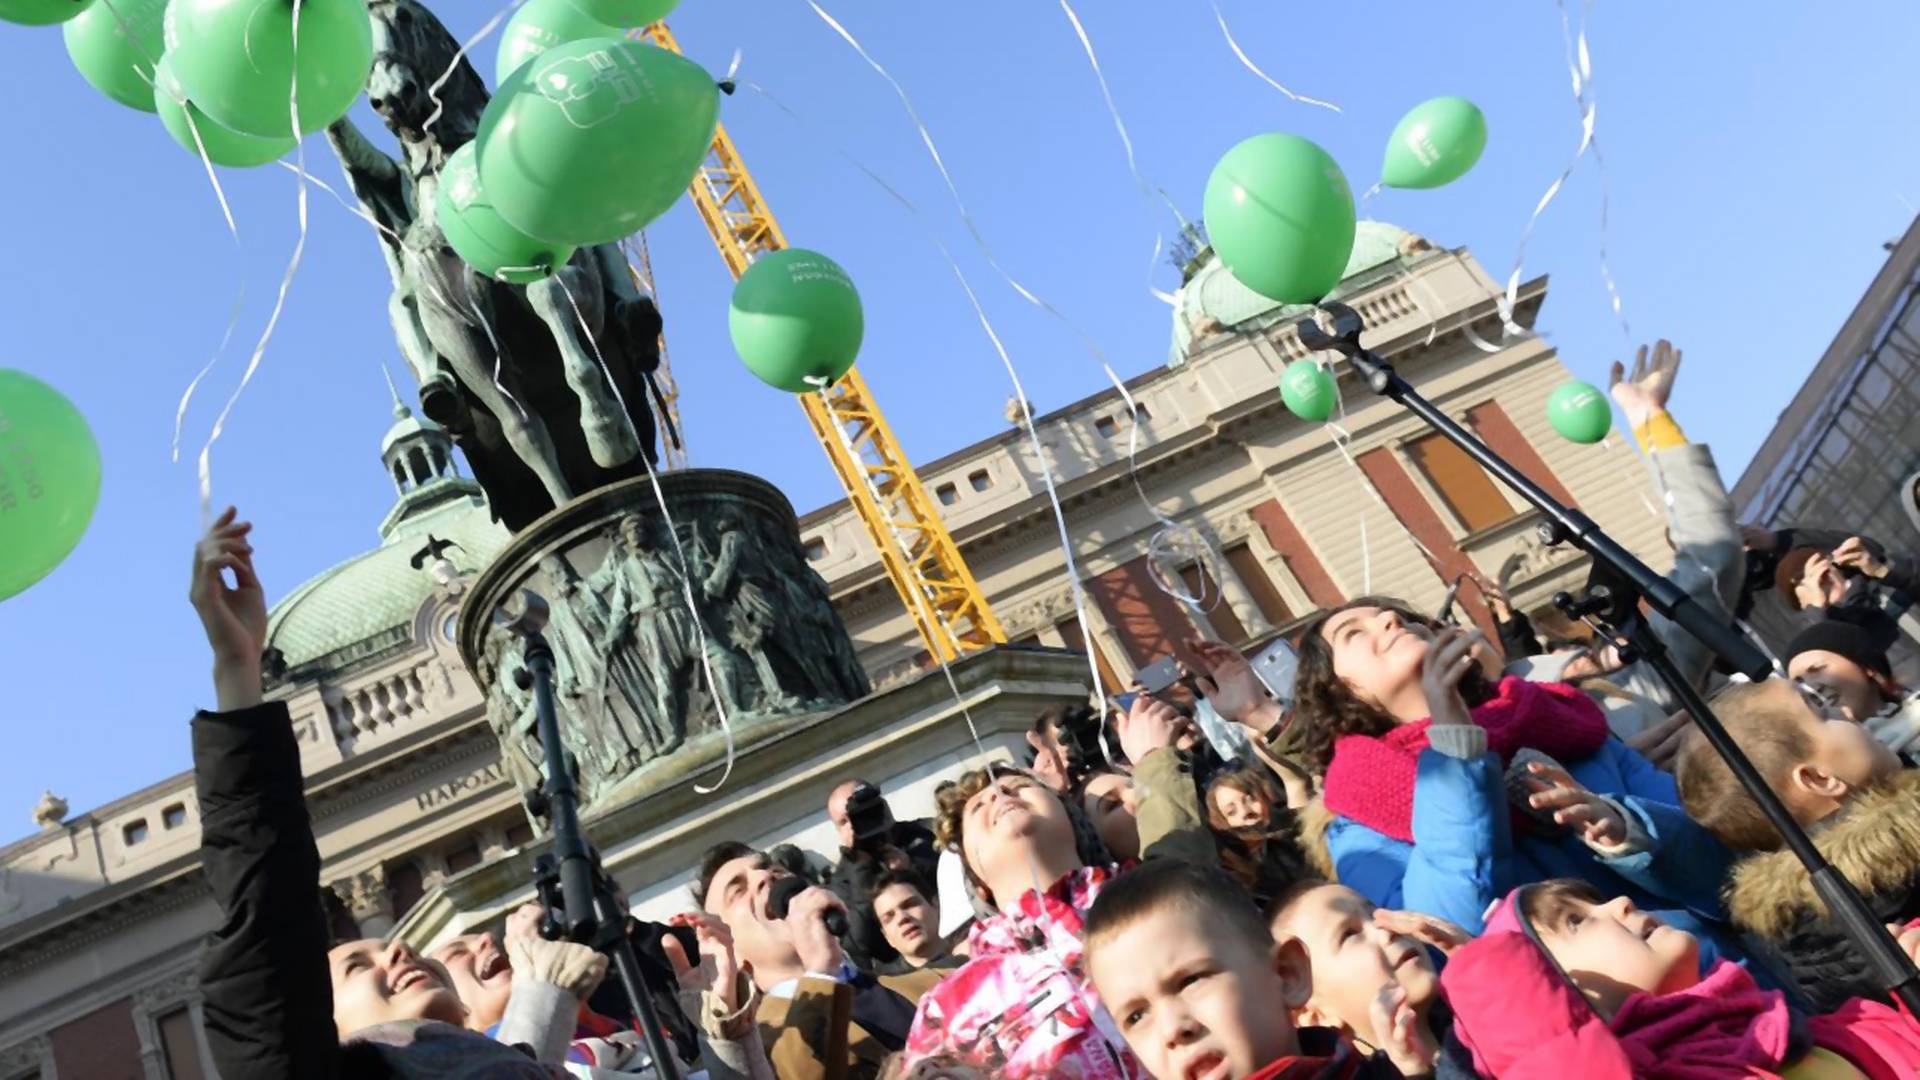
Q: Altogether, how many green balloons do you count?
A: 14